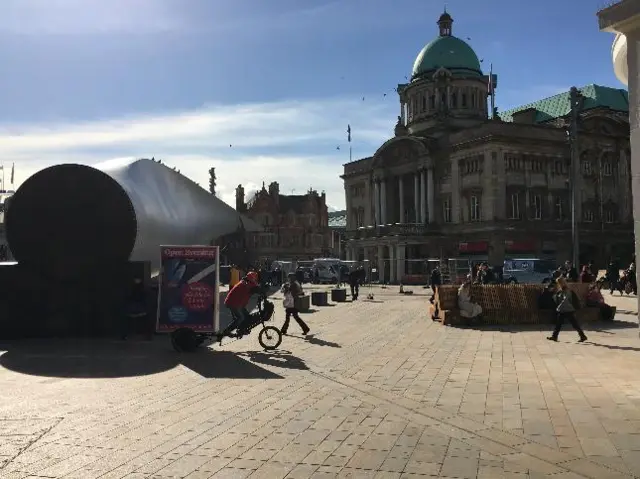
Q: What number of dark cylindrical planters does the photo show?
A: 3